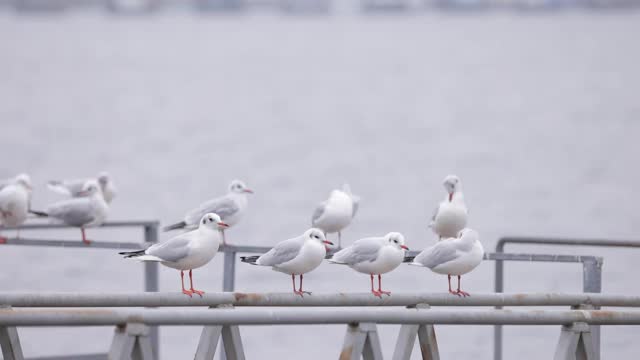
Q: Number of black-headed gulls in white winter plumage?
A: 10